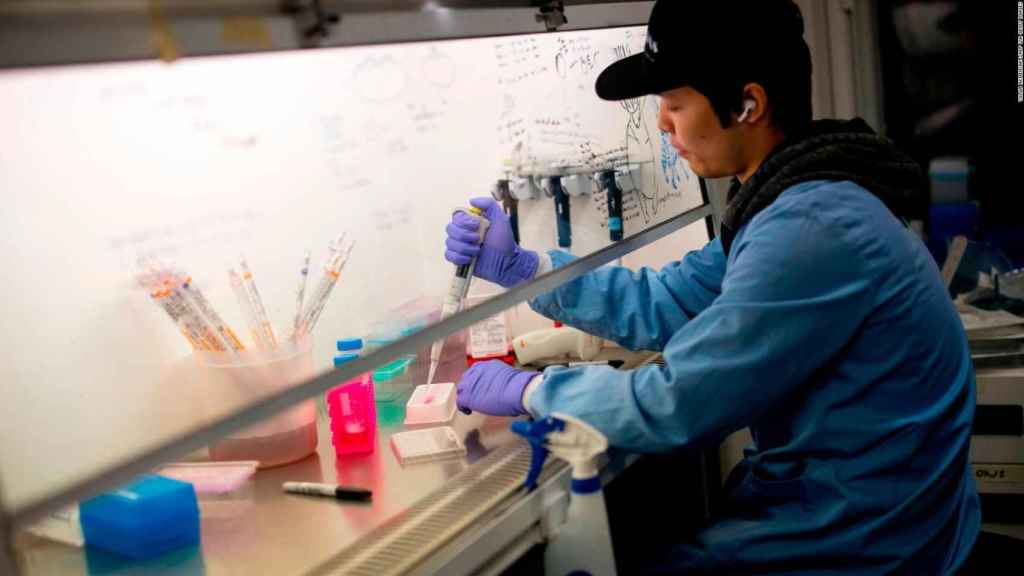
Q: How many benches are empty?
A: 0